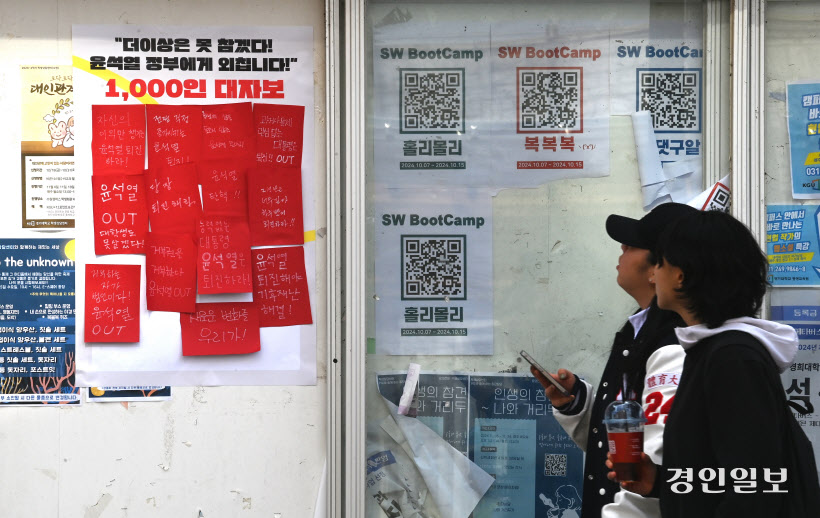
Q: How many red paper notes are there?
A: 13